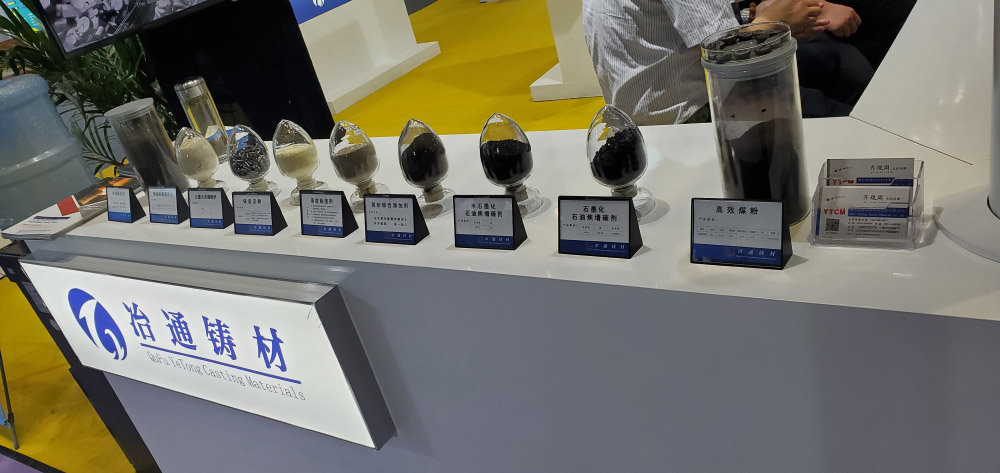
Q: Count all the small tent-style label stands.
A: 9